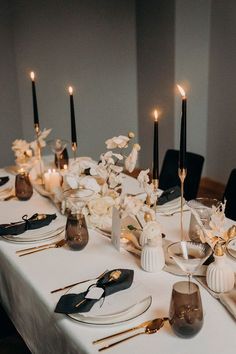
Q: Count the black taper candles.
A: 4